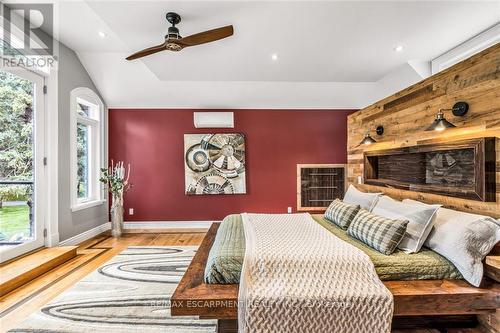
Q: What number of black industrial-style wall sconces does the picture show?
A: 2